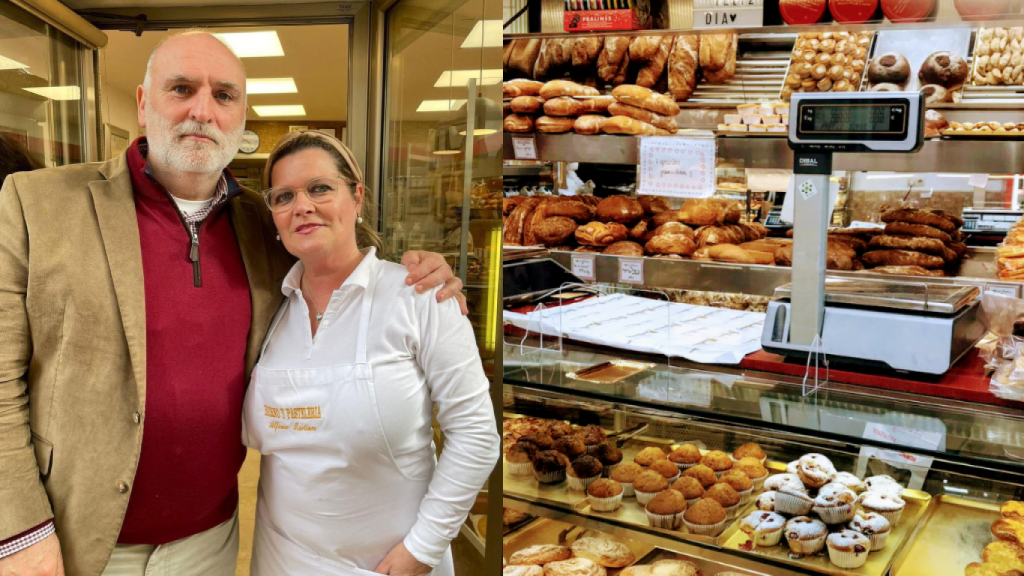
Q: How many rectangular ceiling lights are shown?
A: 8